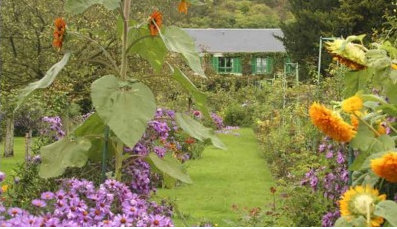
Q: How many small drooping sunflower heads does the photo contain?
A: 3